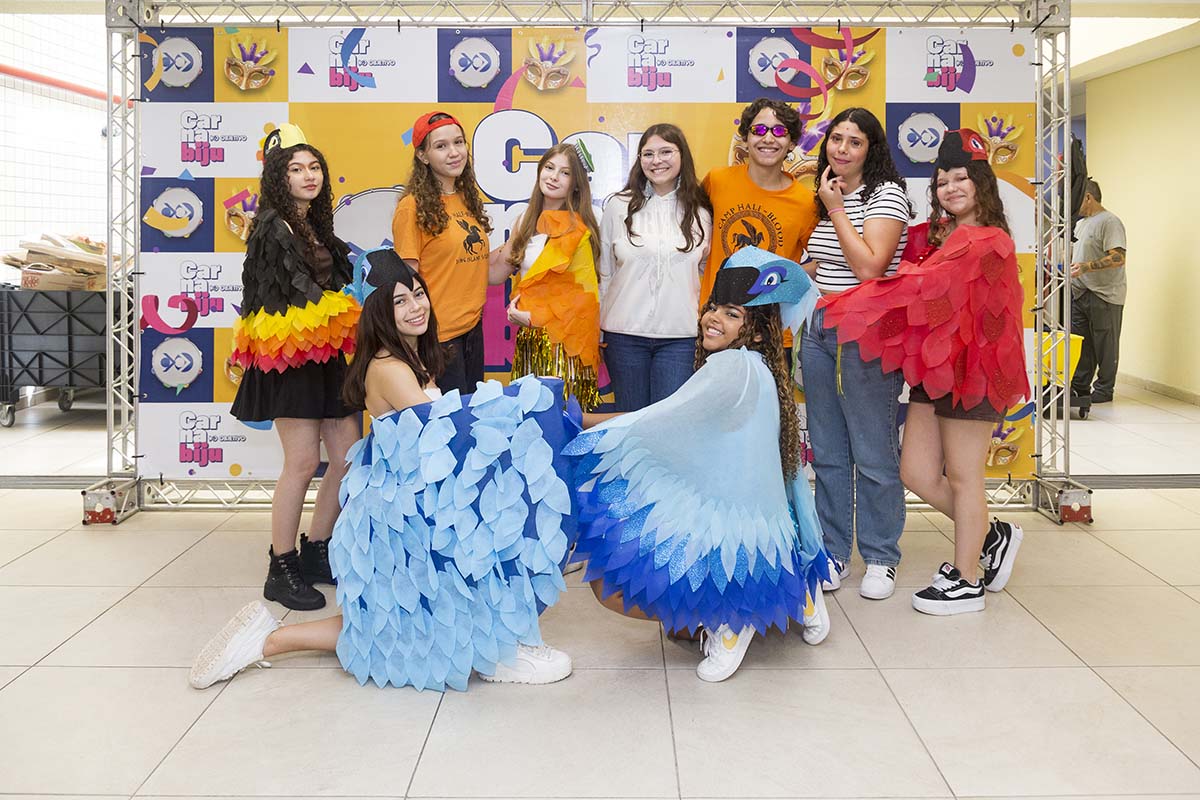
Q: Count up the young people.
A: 9